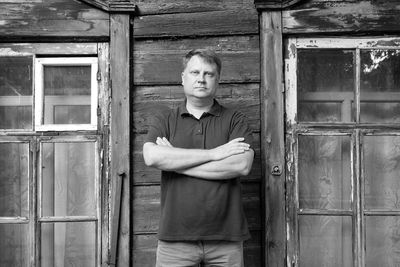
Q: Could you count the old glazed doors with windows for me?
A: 2